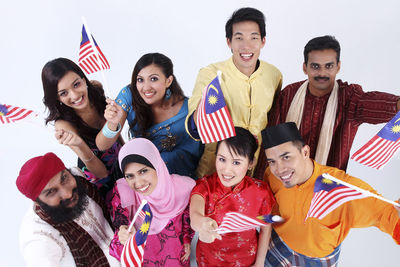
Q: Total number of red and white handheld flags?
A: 7